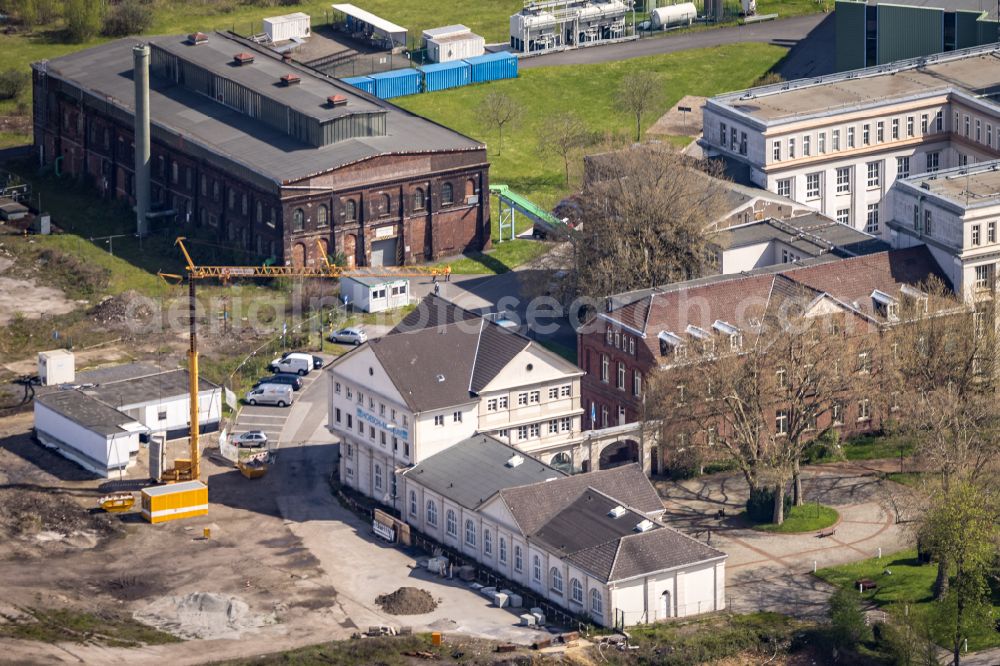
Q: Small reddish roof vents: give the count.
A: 4